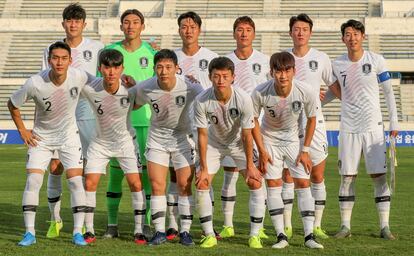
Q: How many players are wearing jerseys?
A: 11